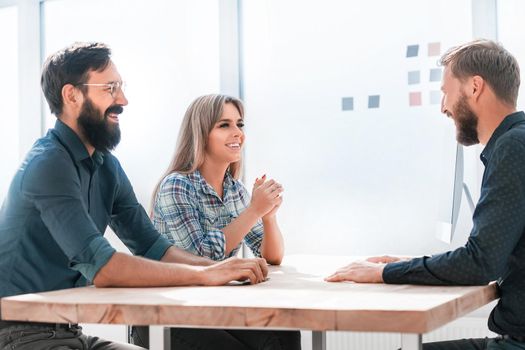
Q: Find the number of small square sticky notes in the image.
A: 8